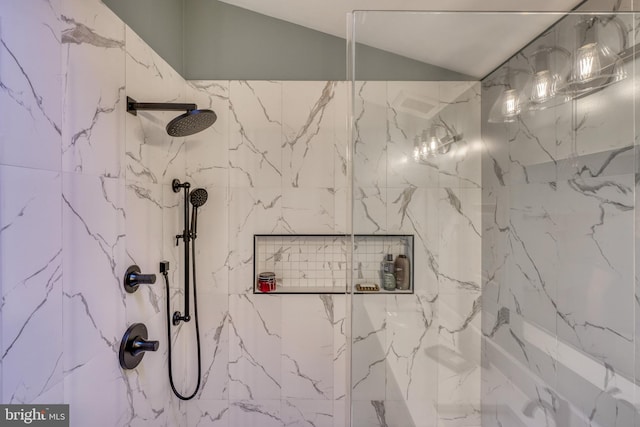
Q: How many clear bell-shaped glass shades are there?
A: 3